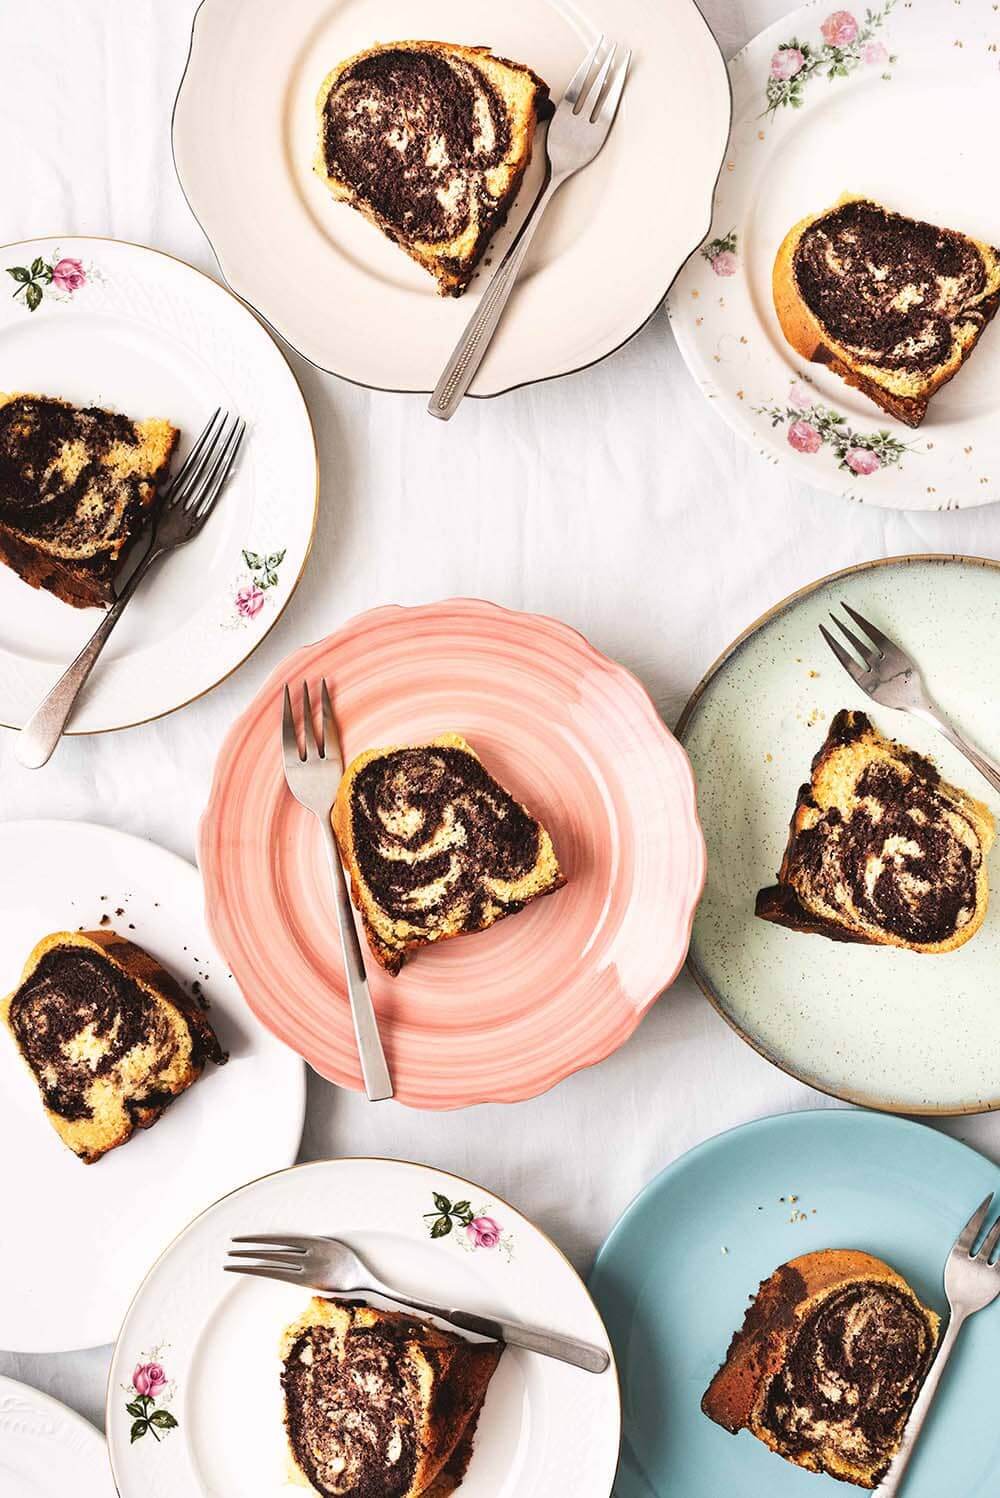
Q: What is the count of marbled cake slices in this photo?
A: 8